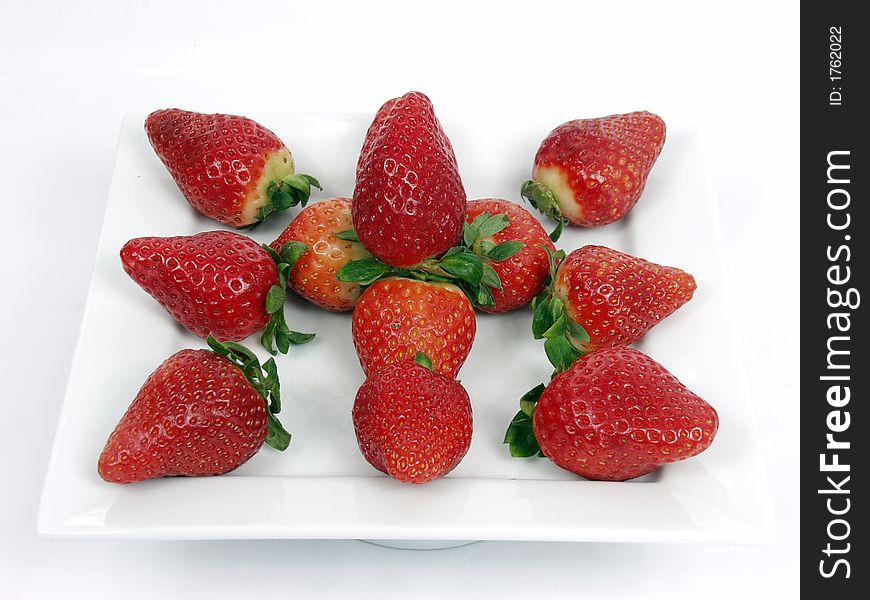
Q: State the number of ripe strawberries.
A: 11